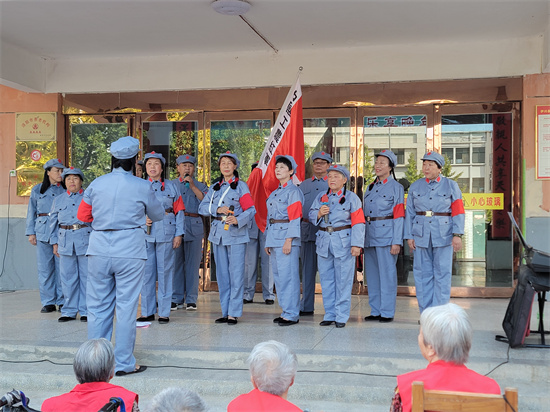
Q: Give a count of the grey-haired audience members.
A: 4